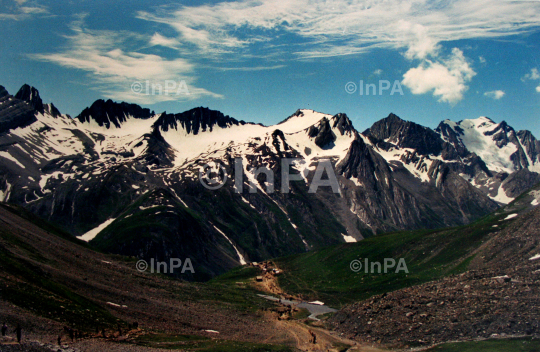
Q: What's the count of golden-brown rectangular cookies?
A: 0